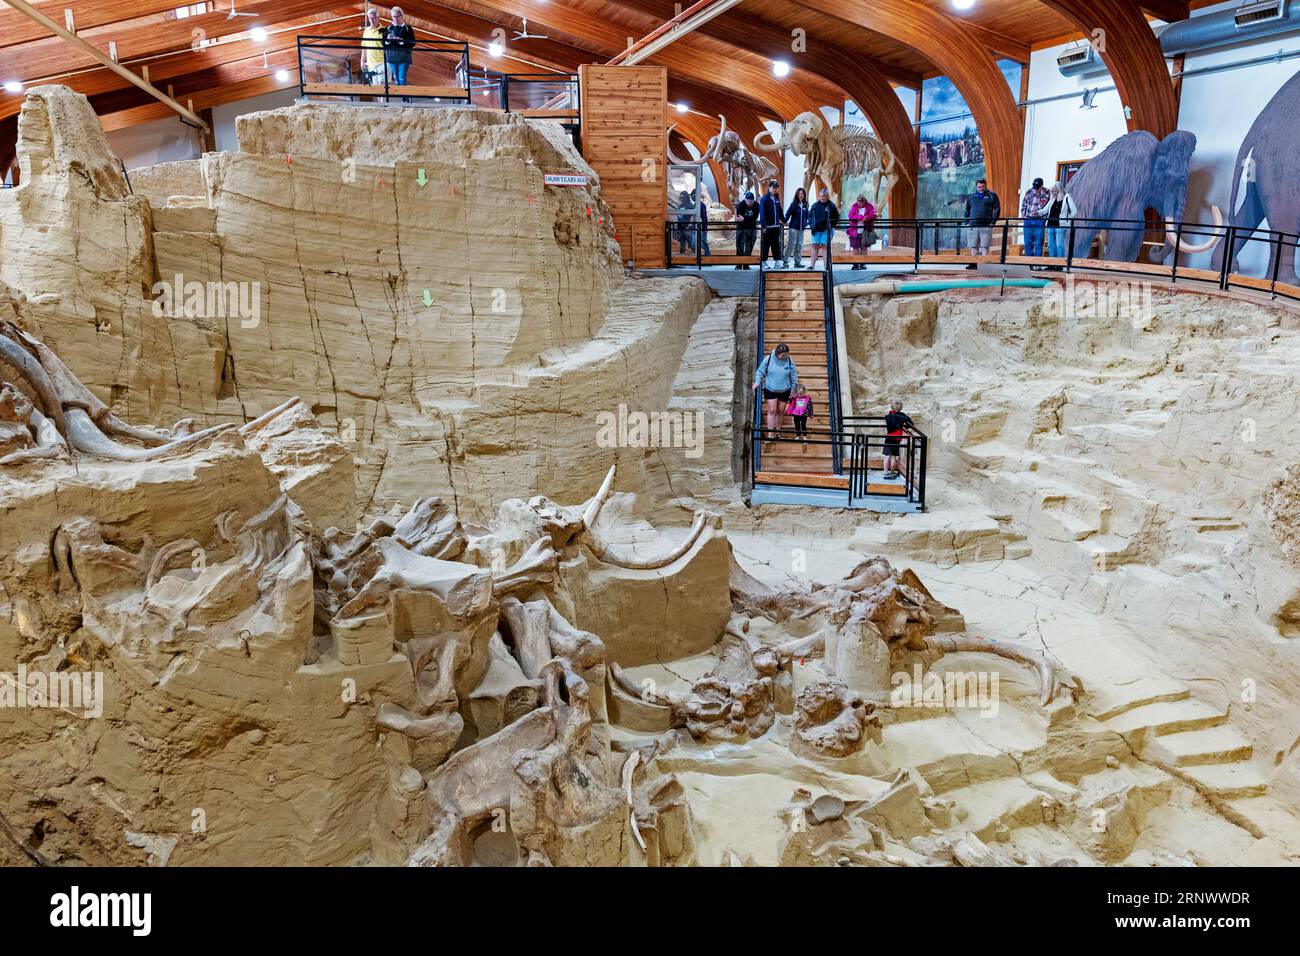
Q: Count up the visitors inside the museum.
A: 15